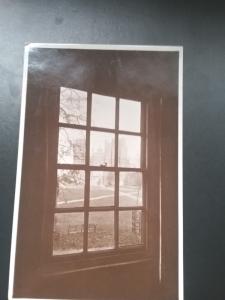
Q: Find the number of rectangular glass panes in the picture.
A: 12